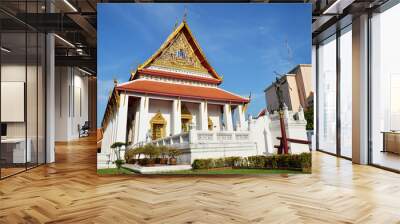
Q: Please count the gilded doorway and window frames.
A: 3